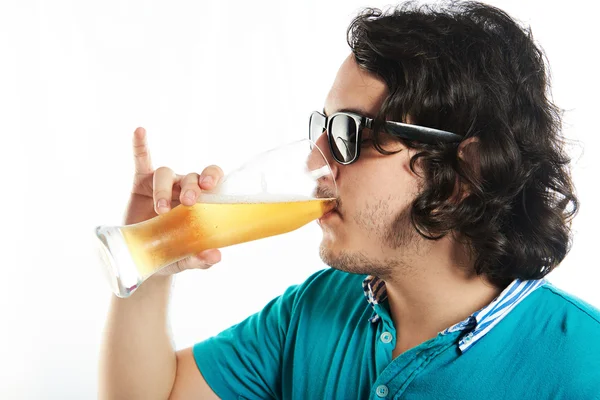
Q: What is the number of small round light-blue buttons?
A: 2